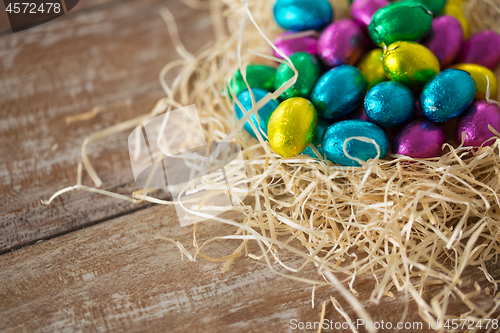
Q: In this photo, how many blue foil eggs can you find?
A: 7